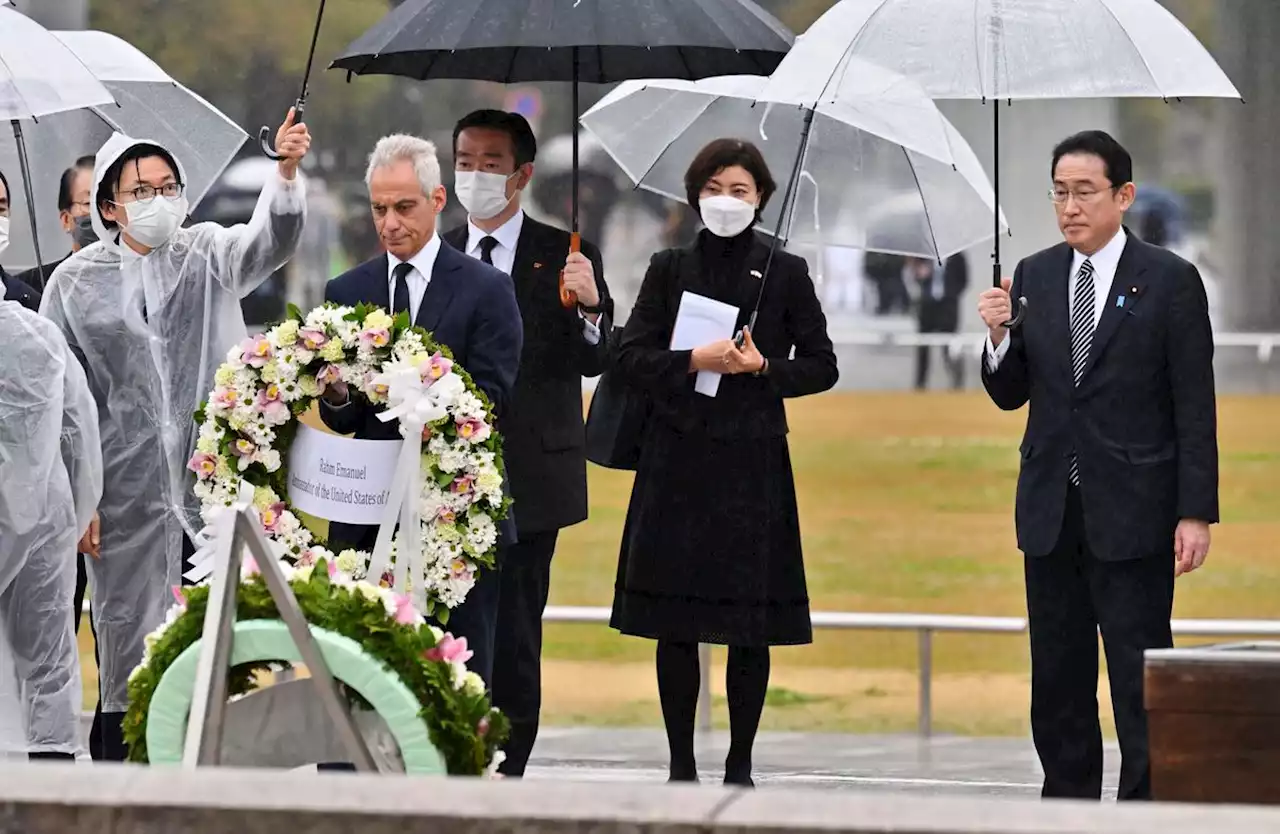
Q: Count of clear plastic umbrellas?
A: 4